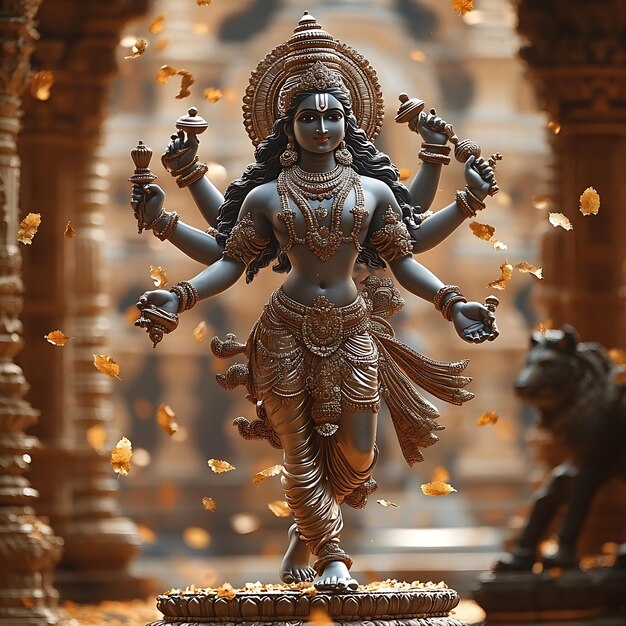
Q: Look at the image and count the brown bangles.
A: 12